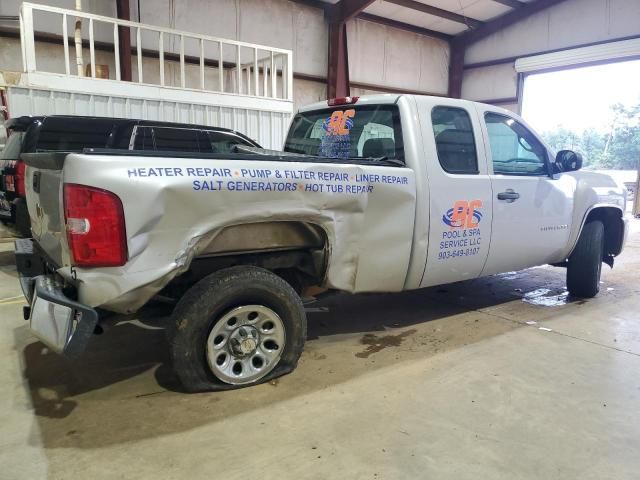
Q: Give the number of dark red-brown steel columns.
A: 3